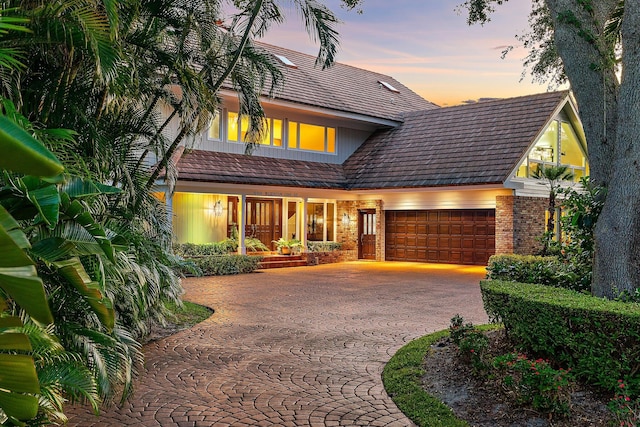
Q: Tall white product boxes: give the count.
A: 0